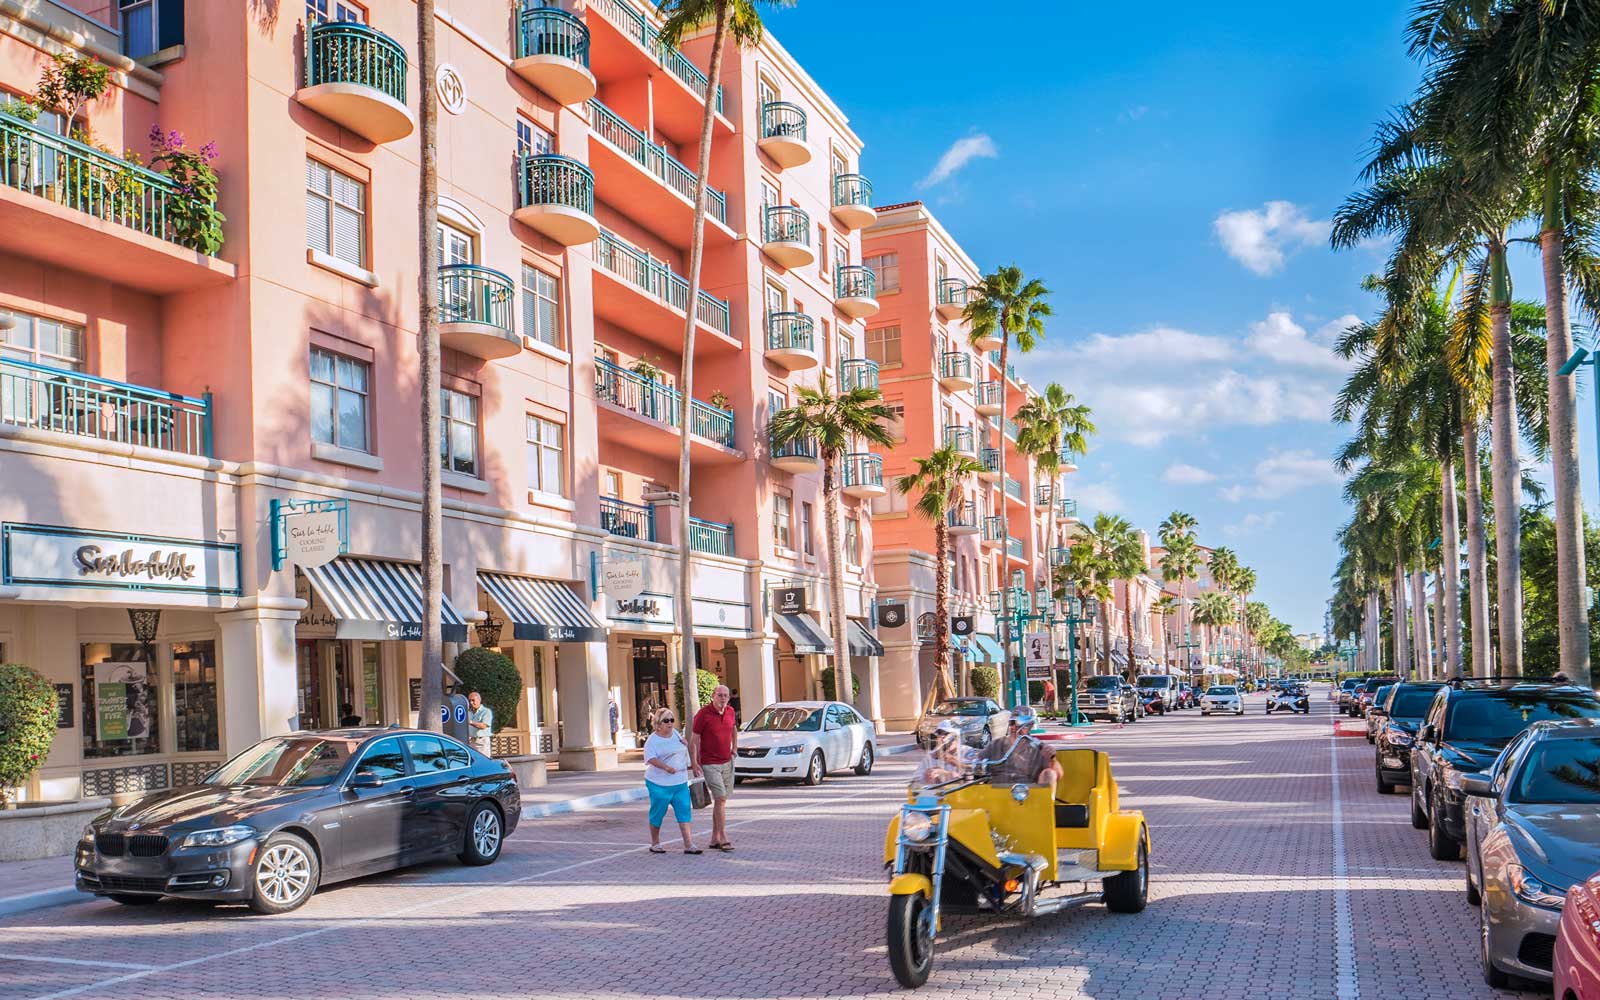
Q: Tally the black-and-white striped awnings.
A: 2